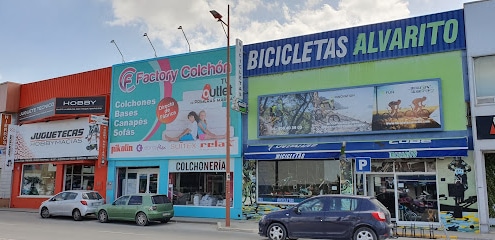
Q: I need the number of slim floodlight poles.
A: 3